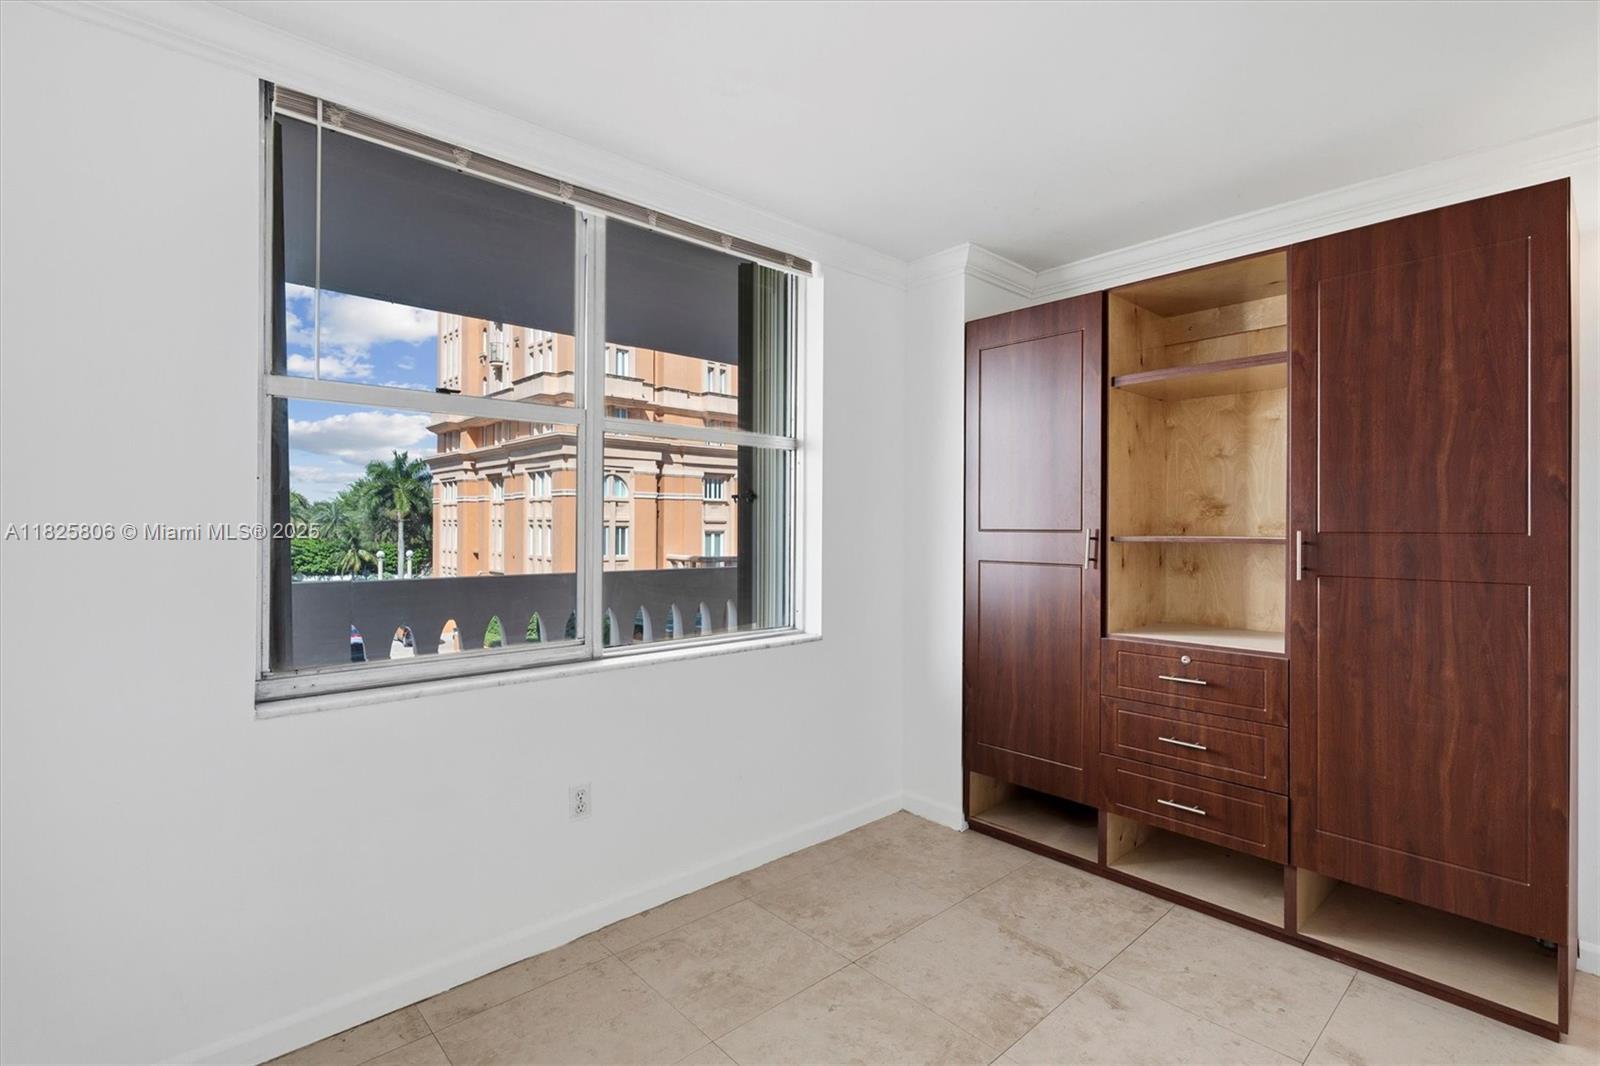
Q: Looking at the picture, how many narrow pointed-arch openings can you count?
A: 11